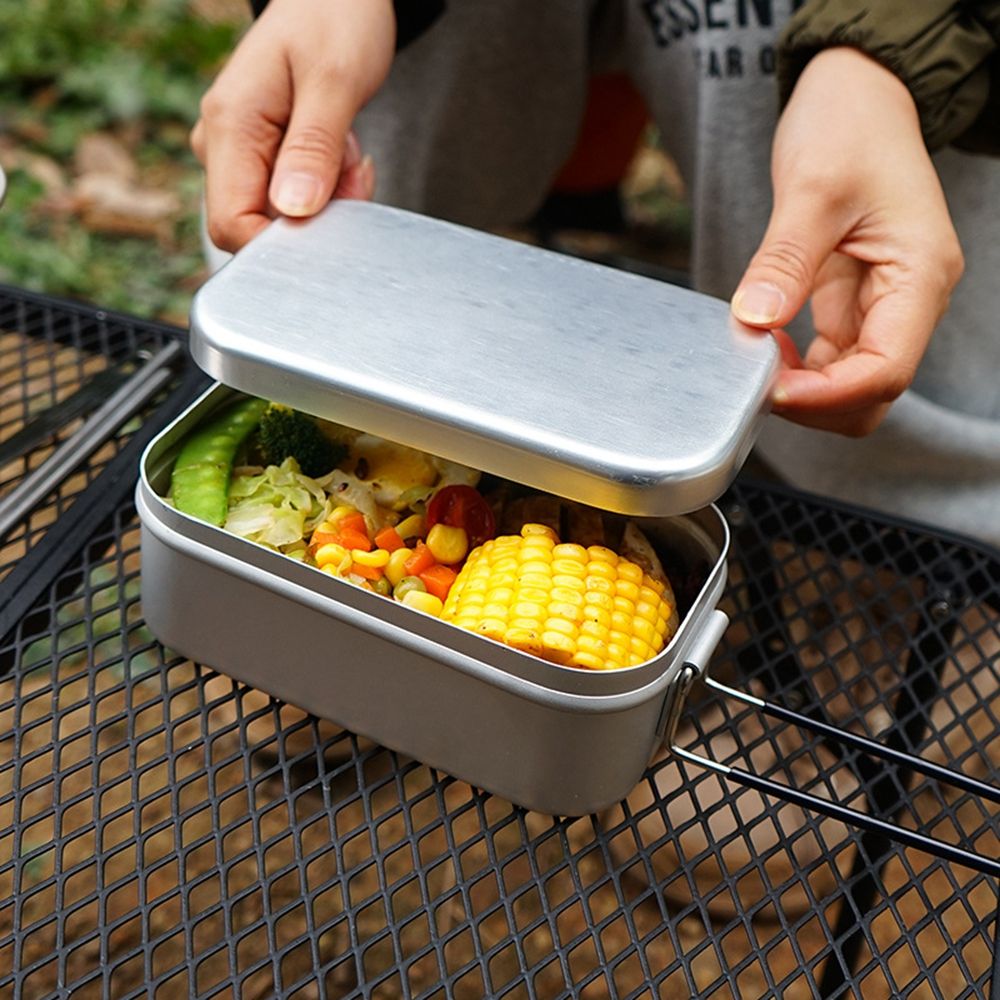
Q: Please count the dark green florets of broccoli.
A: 1